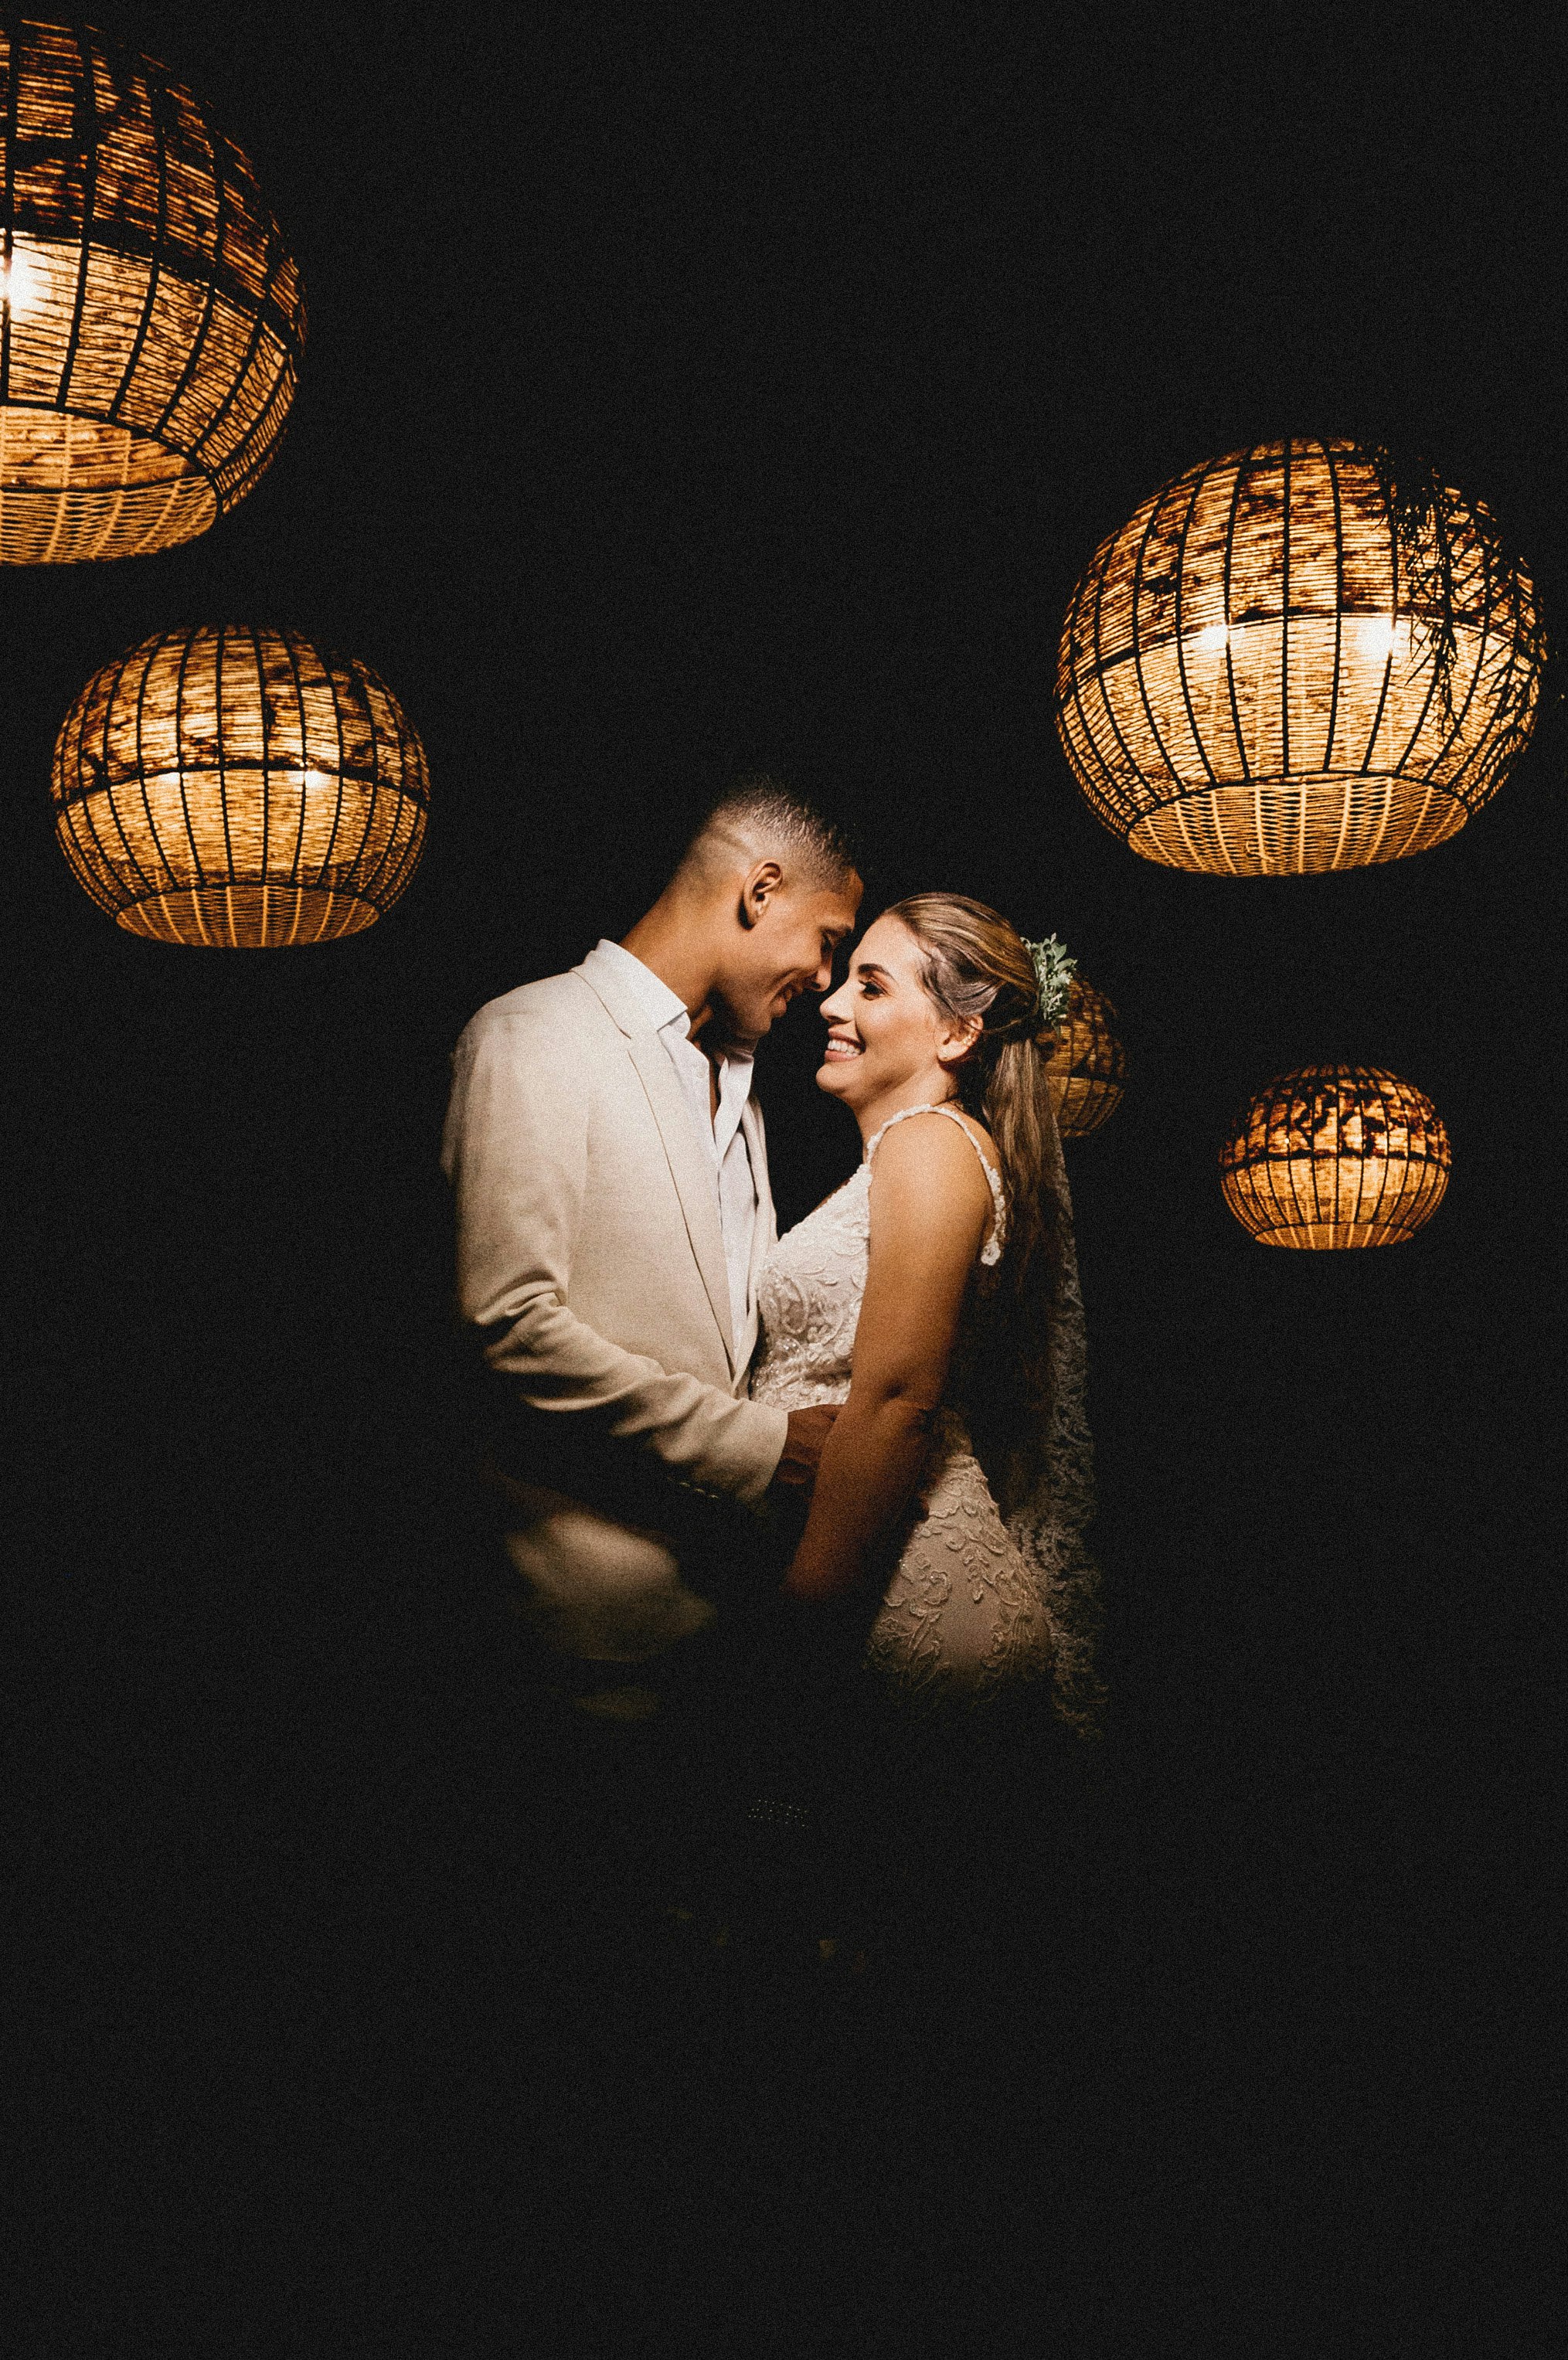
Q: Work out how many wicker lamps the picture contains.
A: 5